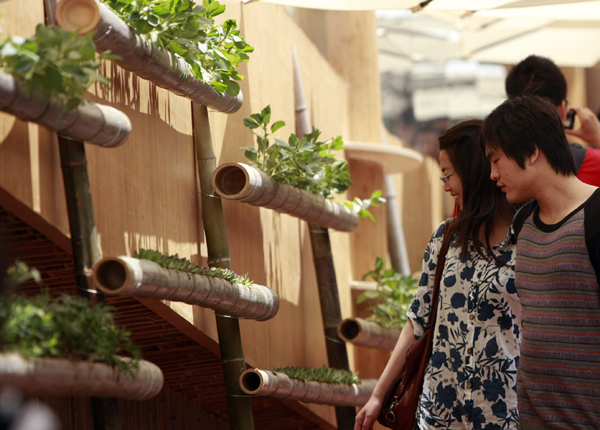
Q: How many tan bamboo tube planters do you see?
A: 7